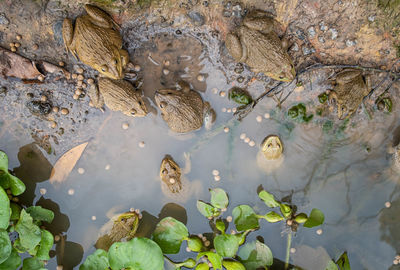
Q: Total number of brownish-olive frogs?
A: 8